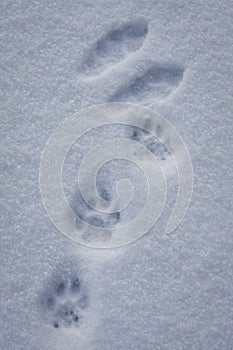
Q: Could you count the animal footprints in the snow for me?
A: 5